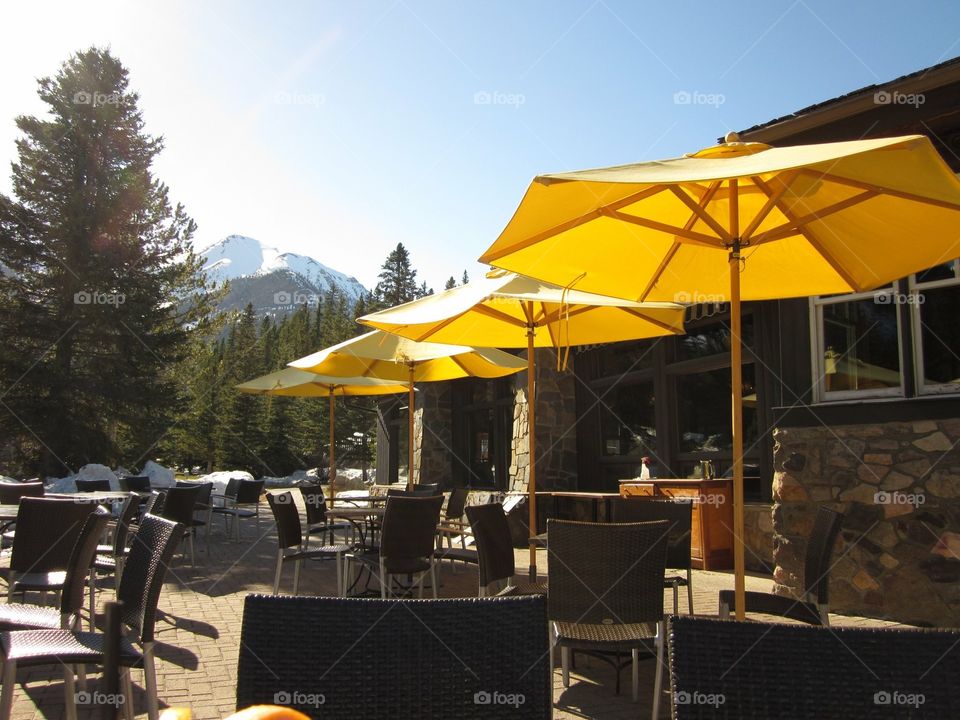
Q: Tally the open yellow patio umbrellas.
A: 4